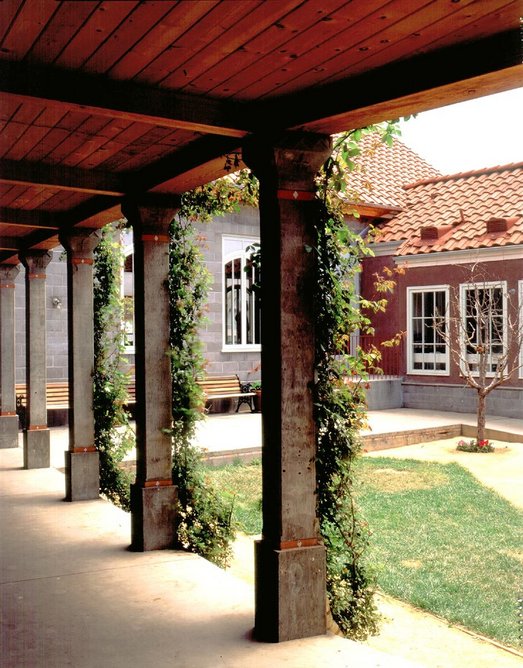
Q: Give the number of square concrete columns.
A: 5